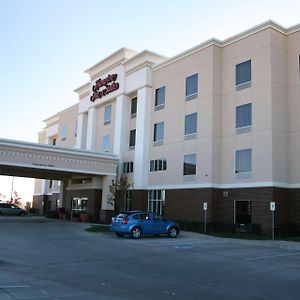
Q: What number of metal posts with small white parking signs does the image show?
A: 2